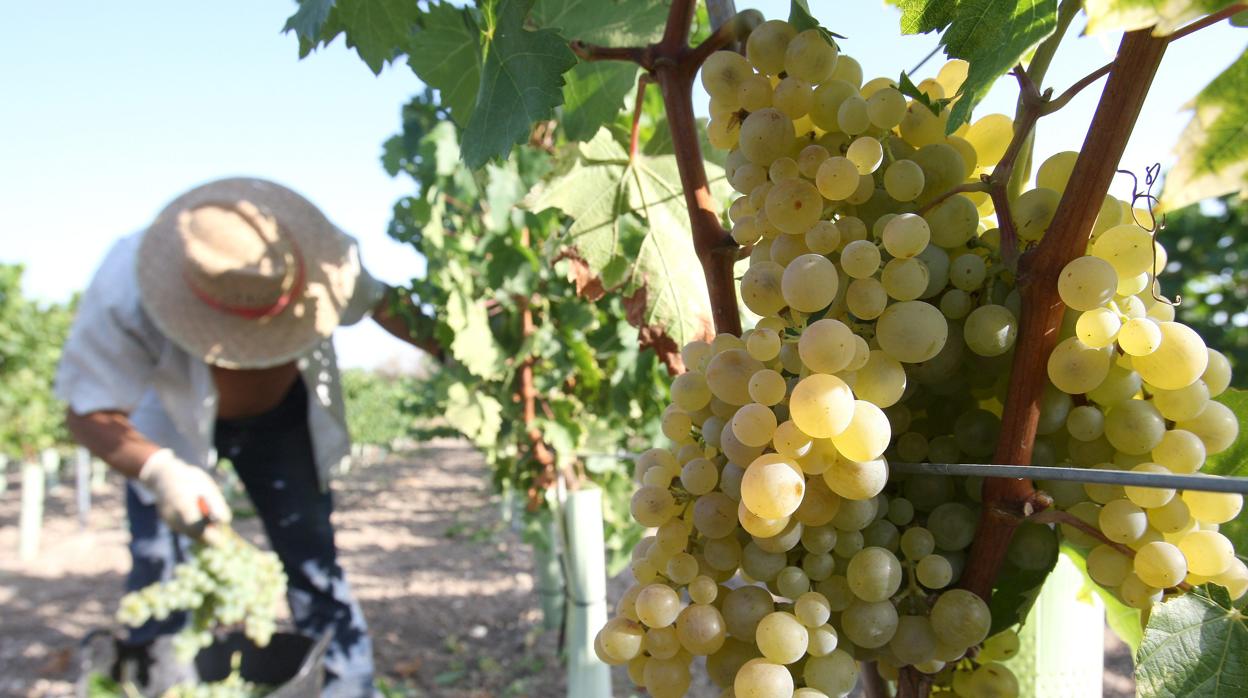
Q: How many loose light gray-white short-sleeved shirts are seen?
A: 1